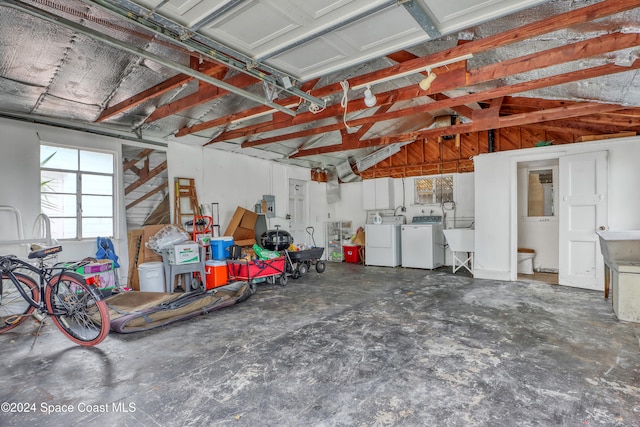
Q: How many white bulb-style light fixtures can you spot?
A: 2